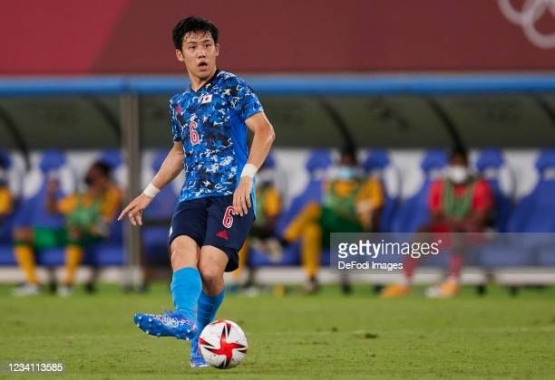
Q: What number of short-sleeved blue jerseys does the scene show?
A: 1